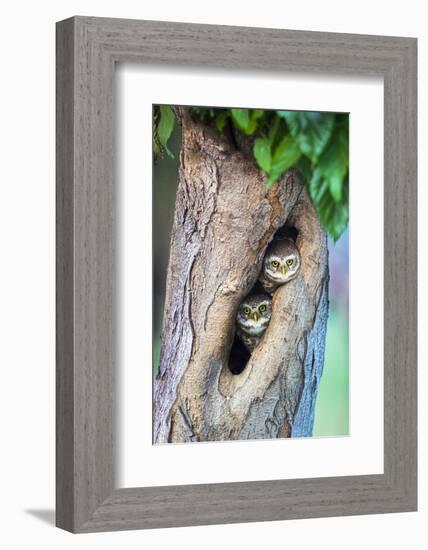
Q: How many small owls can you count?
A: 2